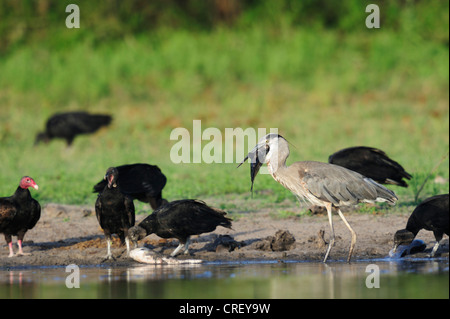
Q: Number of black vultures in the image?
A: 6